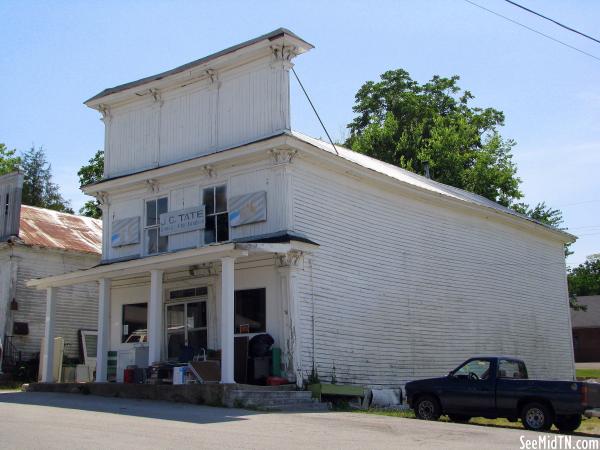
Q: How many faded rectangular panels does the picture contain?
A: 2